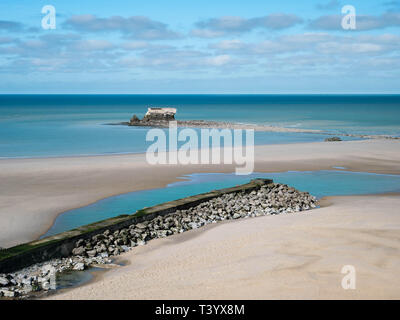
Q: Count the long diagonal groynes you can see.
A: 1